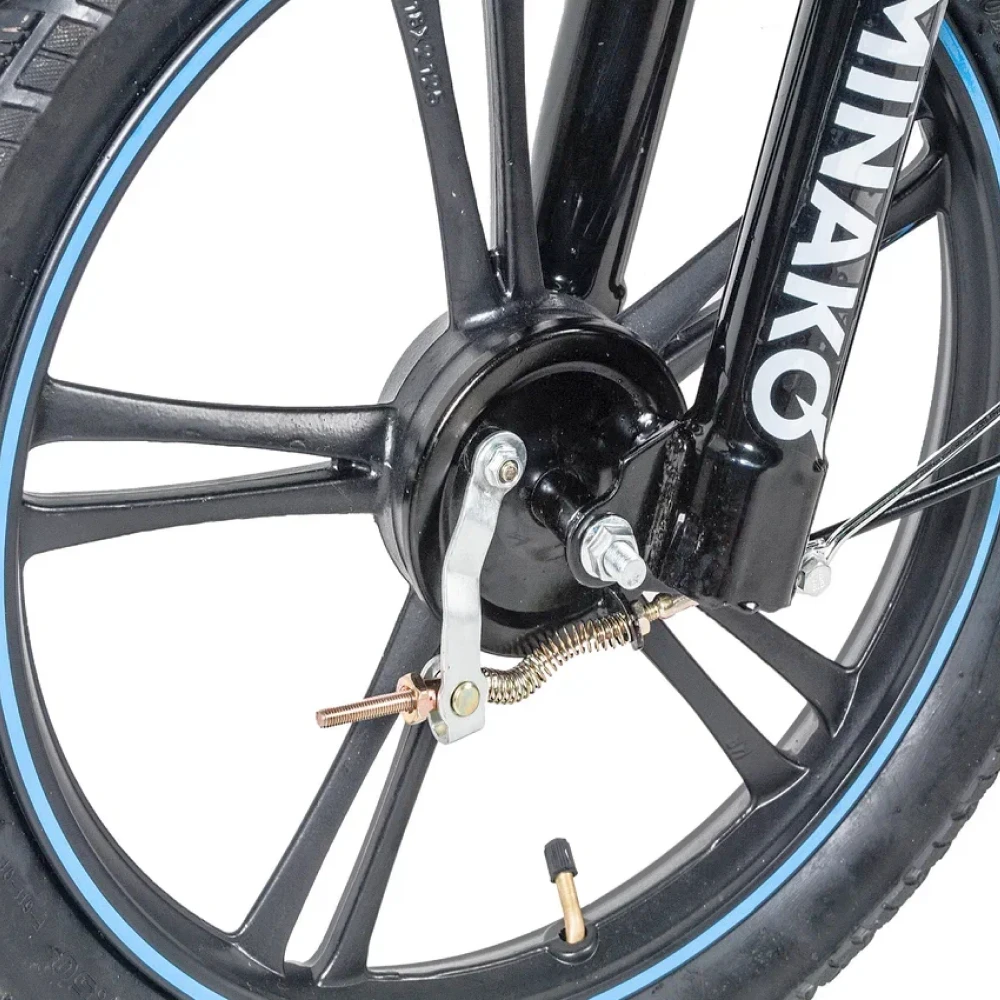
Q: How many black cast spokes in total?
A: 10